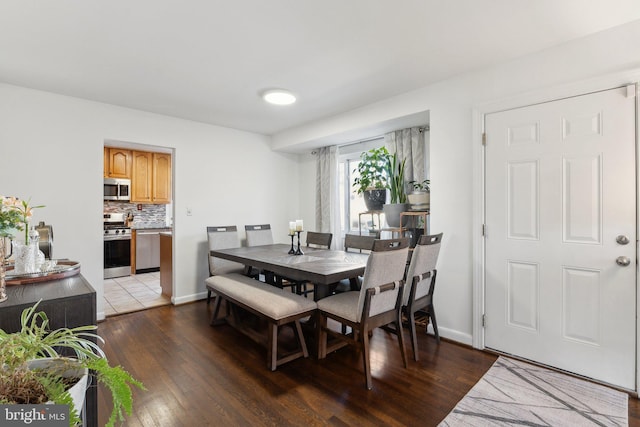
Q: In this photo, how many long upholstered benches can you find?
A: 1